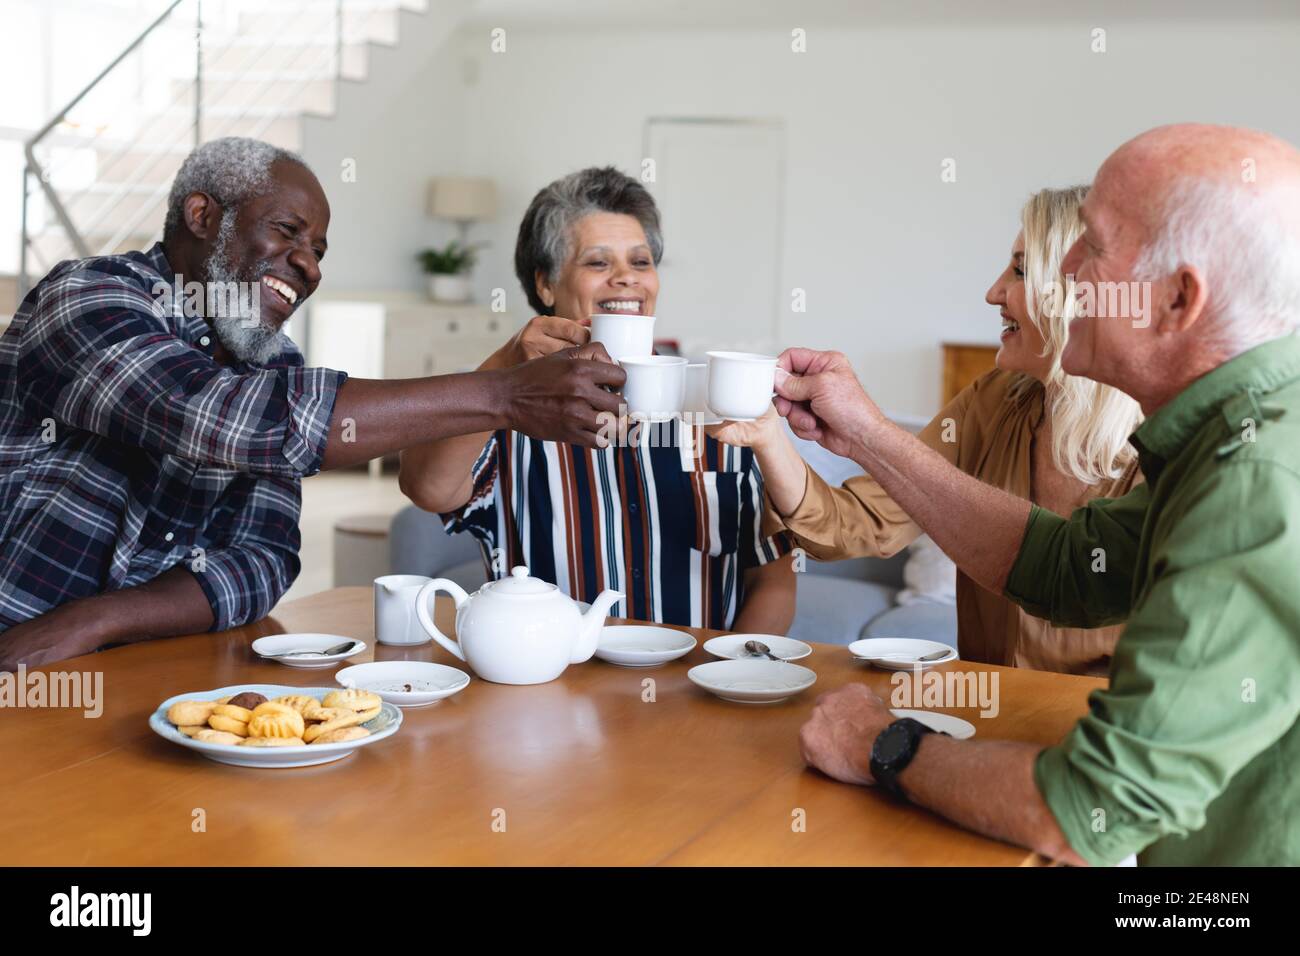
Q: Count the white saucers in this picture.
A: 7